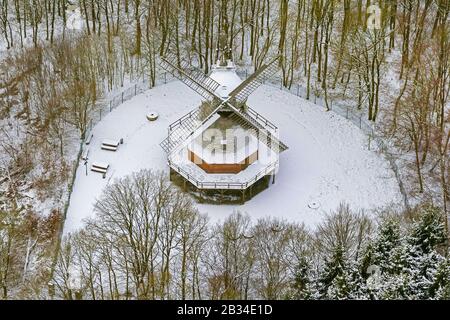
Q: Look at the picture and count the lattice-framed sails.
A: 4